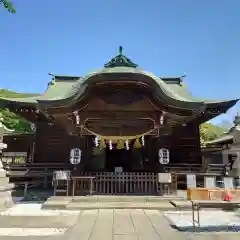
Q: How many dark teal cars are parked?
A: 0